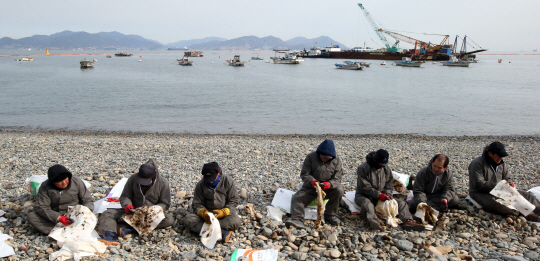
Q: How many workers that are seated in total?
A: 7